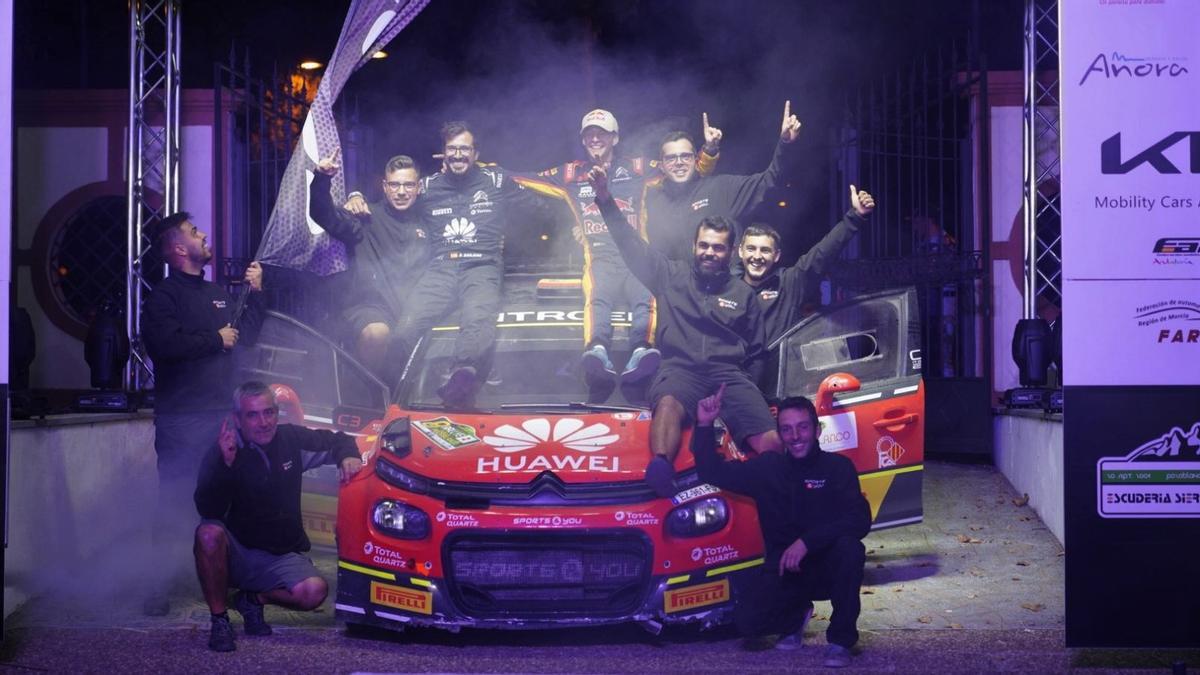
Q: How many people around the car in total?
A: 9